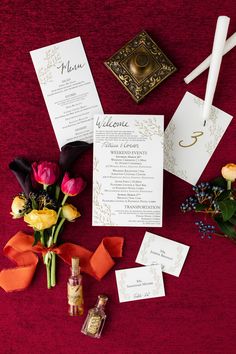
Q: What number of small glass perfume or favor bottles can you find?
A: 2